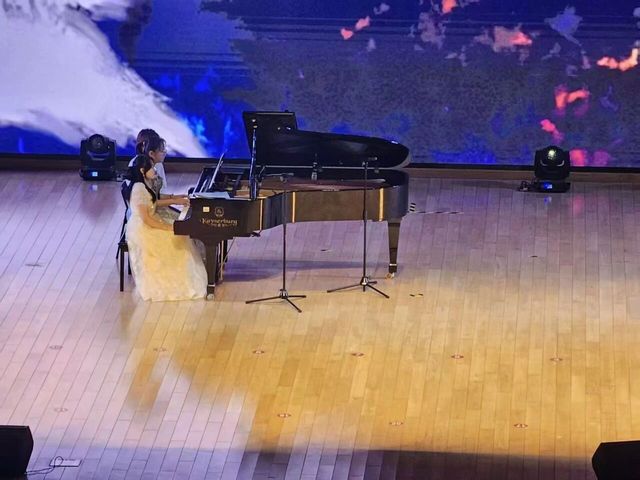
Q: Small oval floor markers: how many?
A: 10